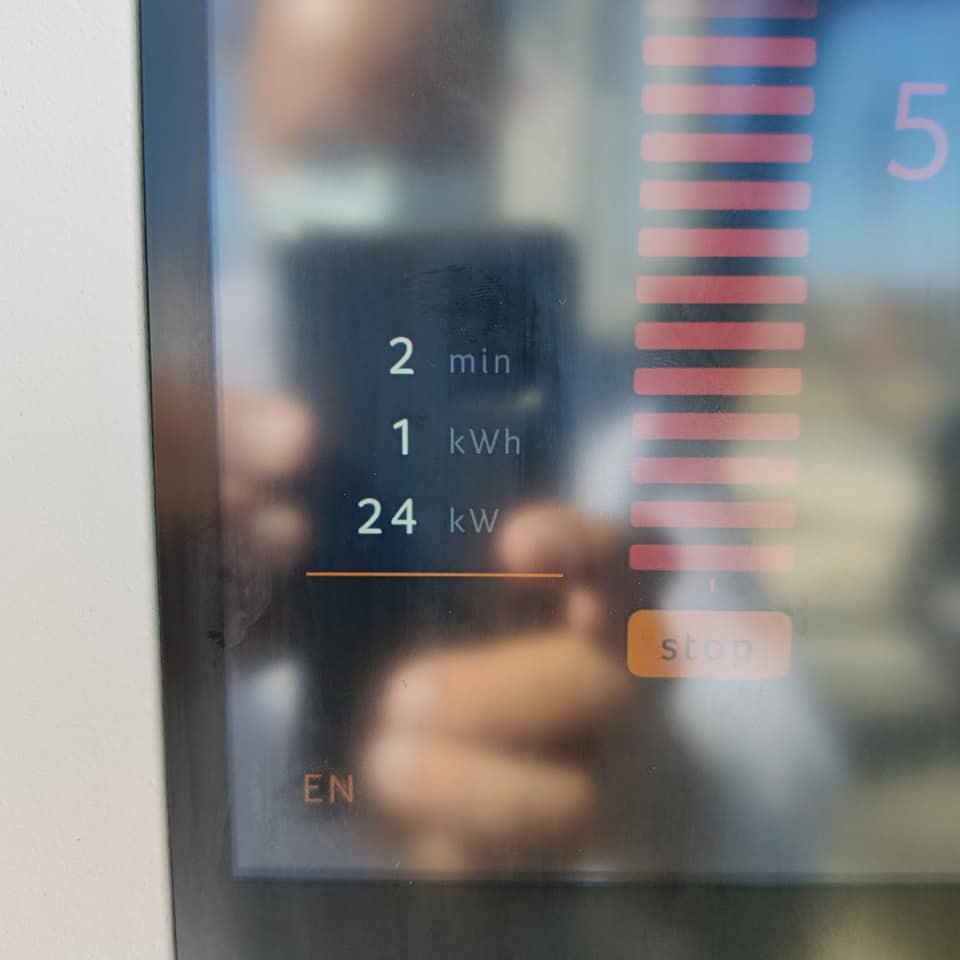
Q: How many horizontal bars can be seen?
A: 13